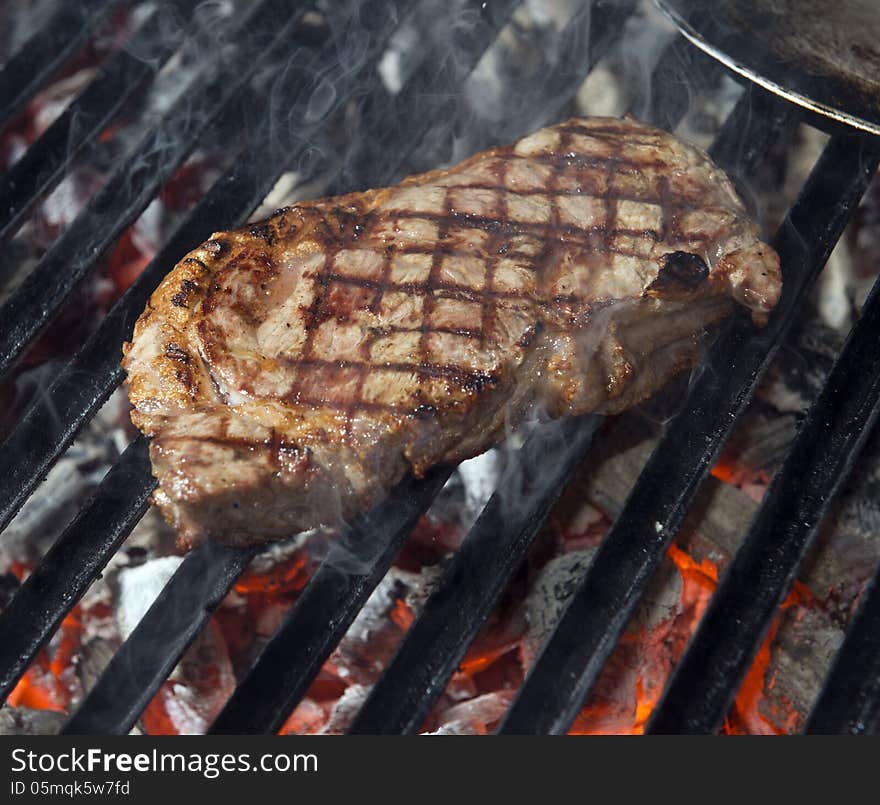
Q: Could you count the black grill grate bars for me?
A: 11